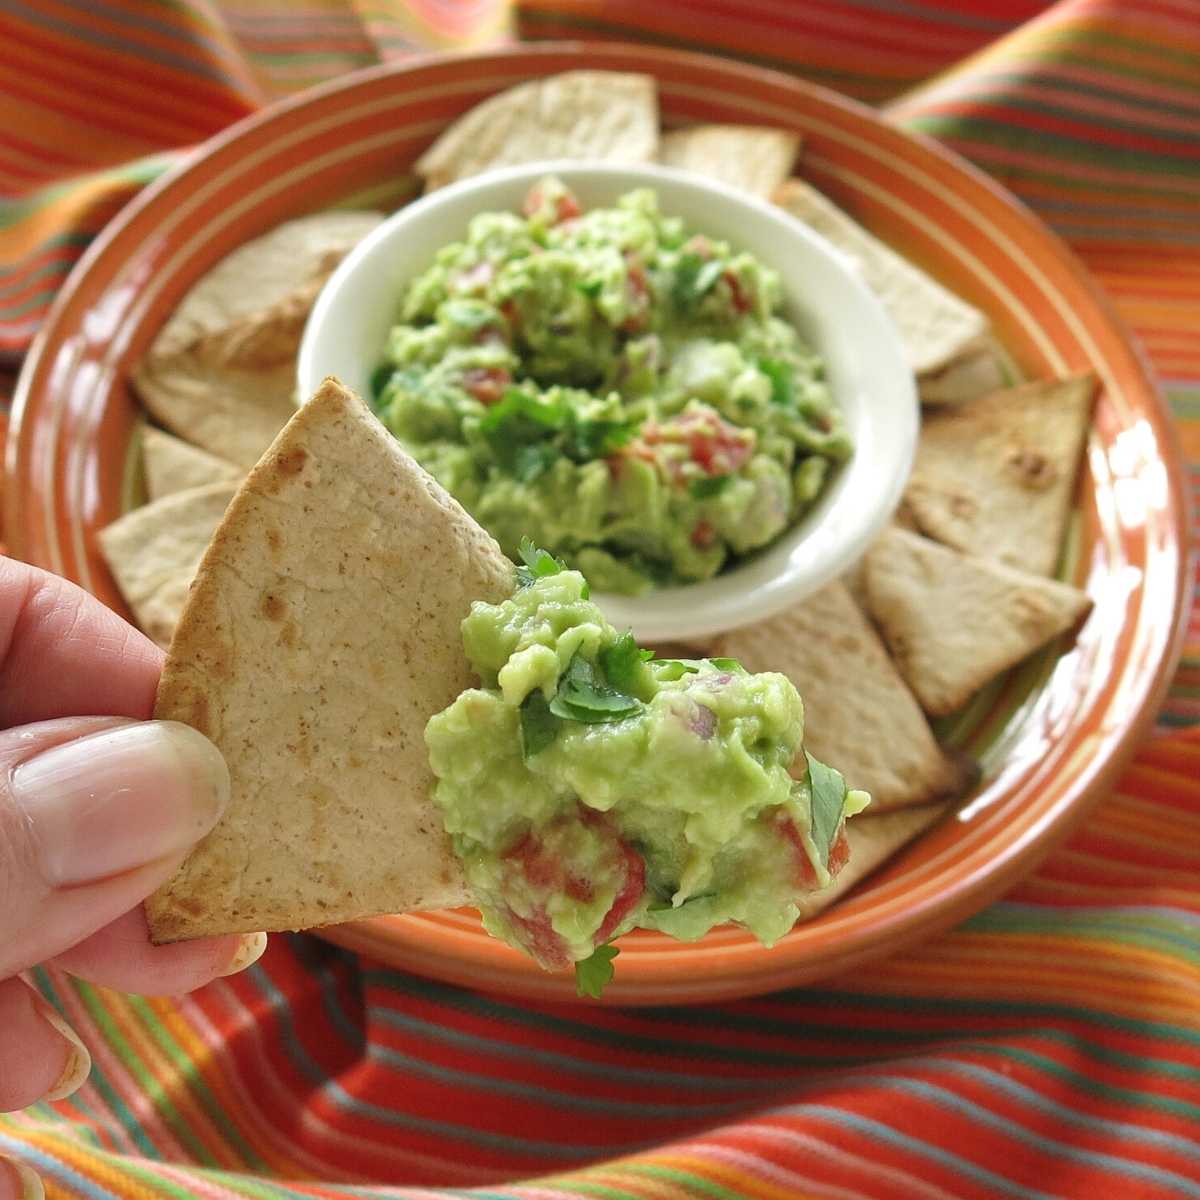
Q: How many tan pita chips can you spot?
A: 13